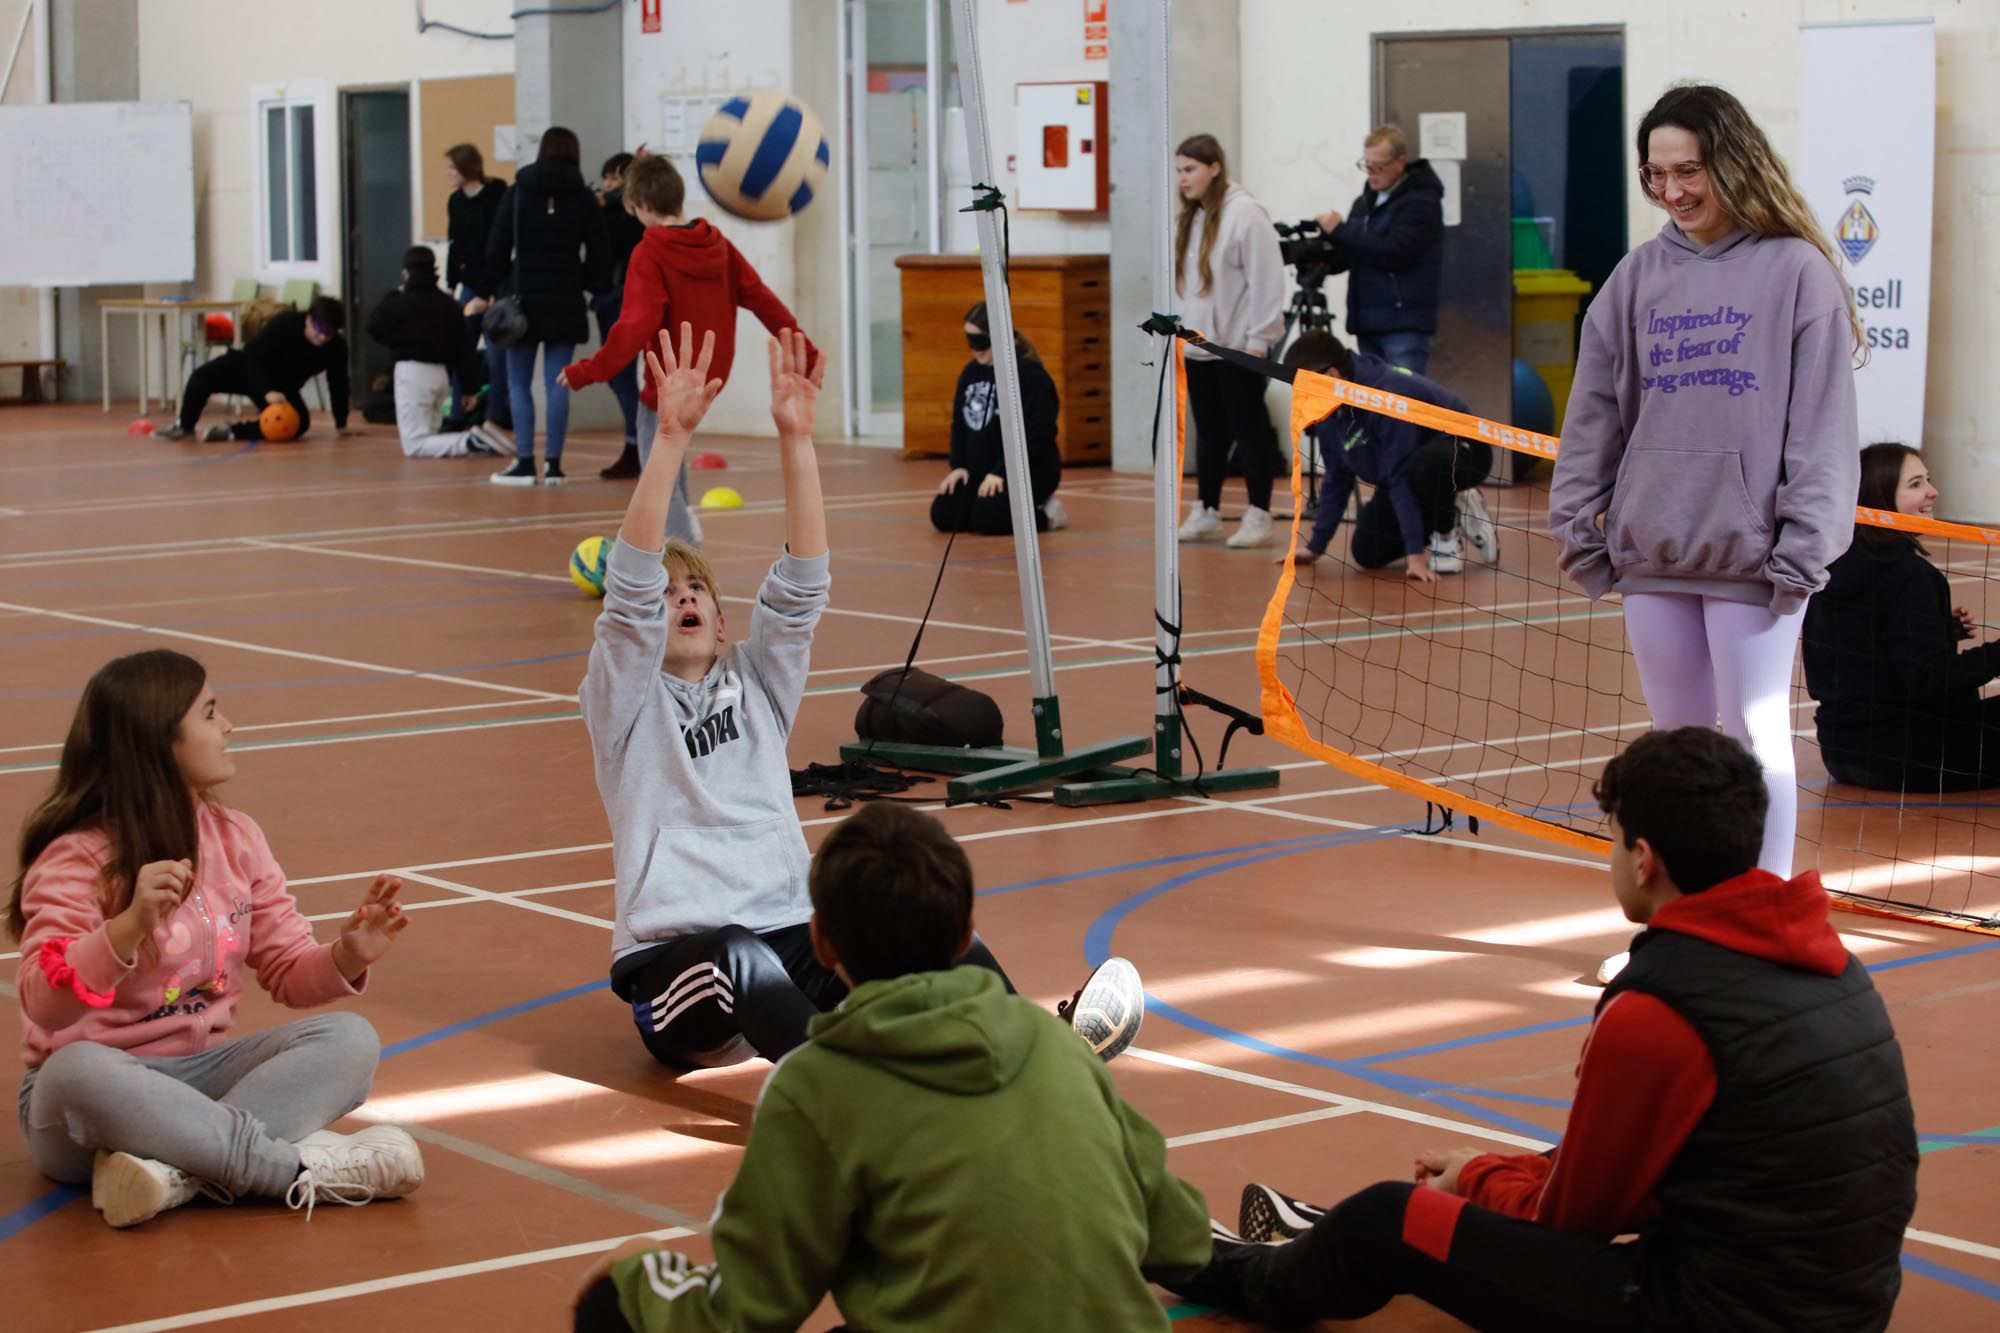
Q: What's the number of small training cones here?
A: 3